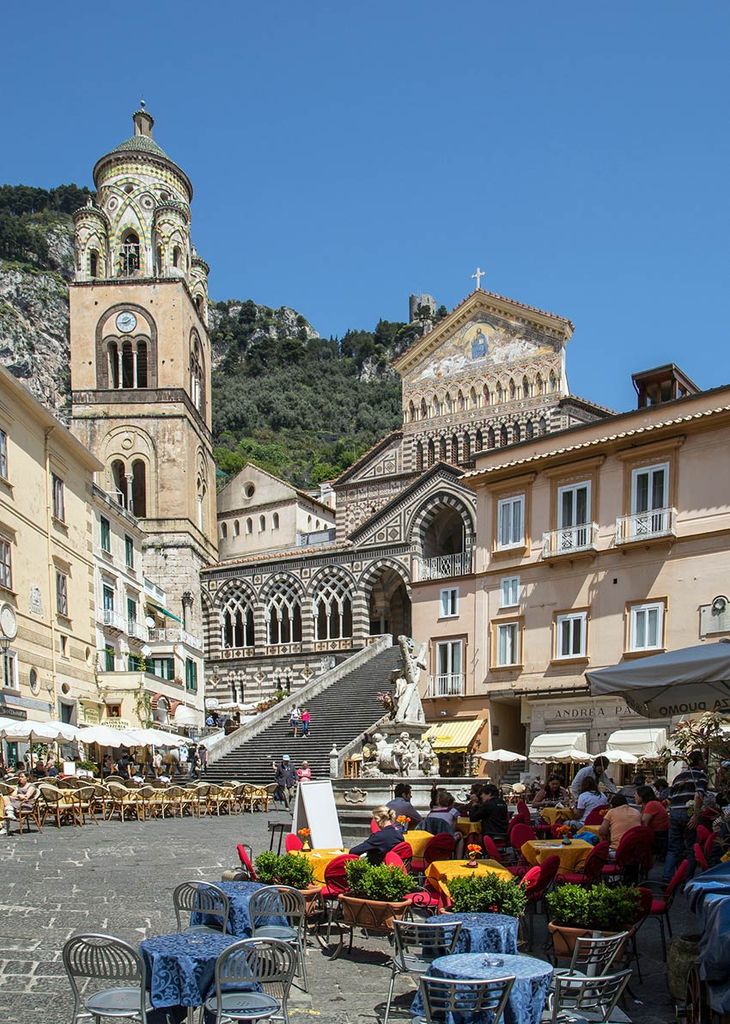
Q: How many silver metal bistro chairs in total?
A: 8